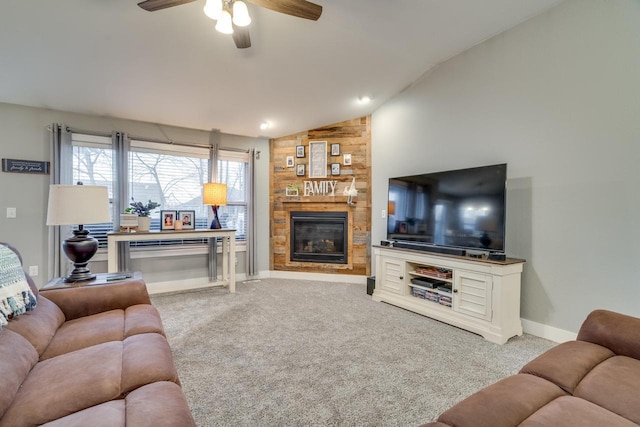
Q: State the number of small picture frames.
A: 8